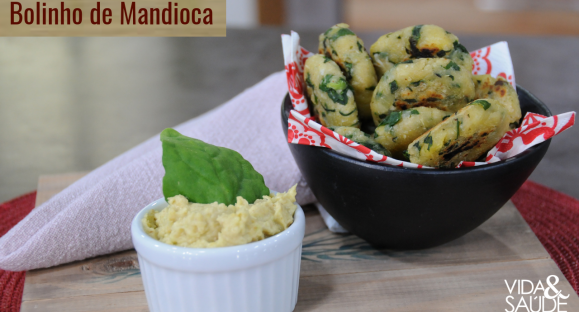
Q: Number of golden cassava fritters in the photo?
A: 8